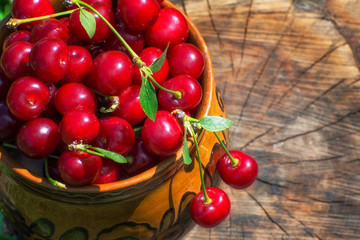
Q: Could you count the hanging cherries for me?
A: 2